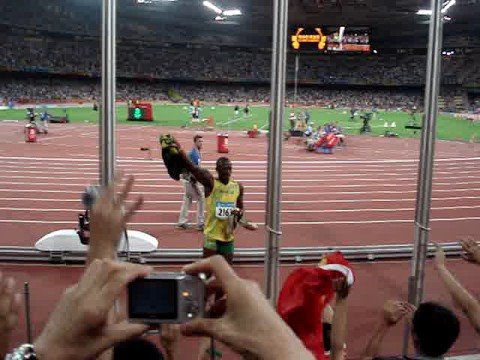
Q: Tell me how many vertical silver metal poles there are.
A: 3